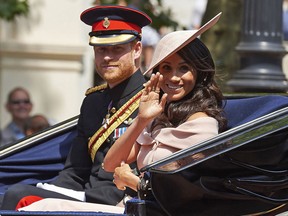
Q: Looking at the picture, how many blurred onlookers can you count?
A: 2